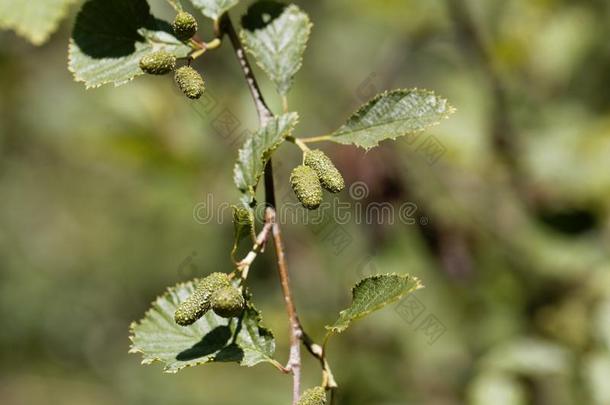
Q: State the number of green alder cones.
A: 8